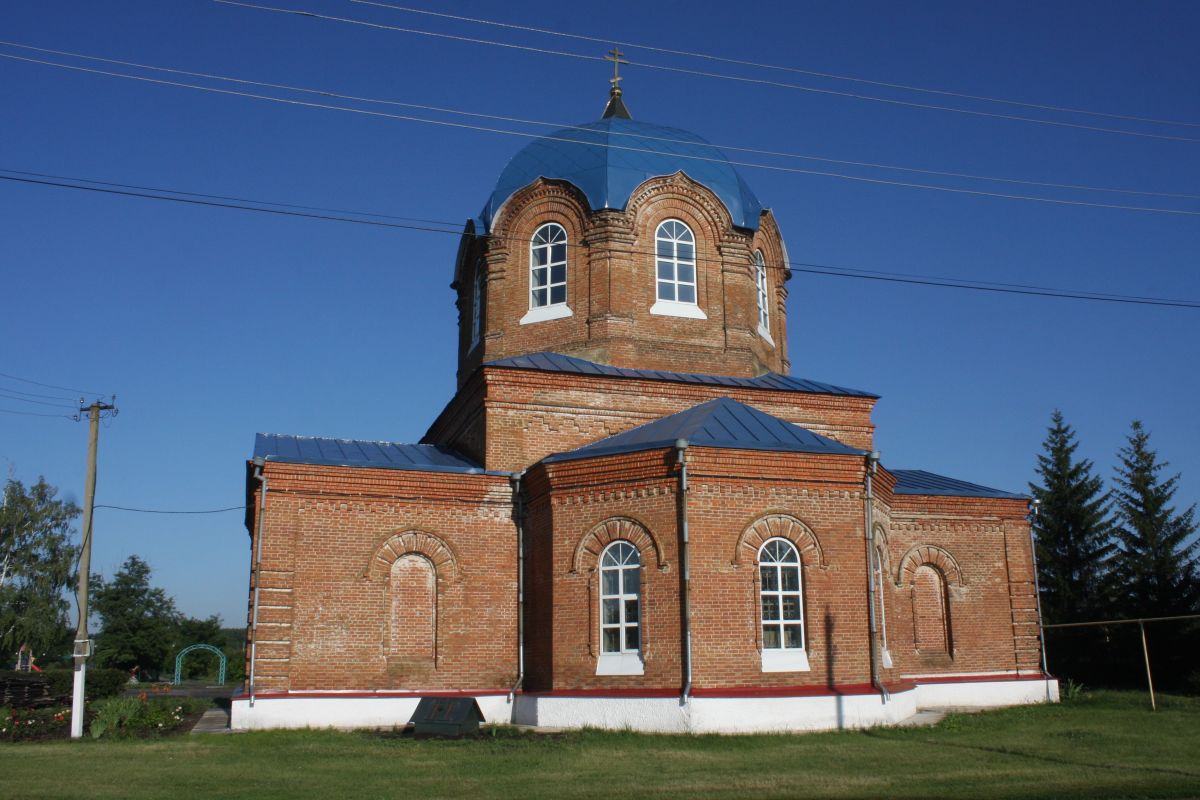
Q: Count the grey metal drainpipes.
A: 5